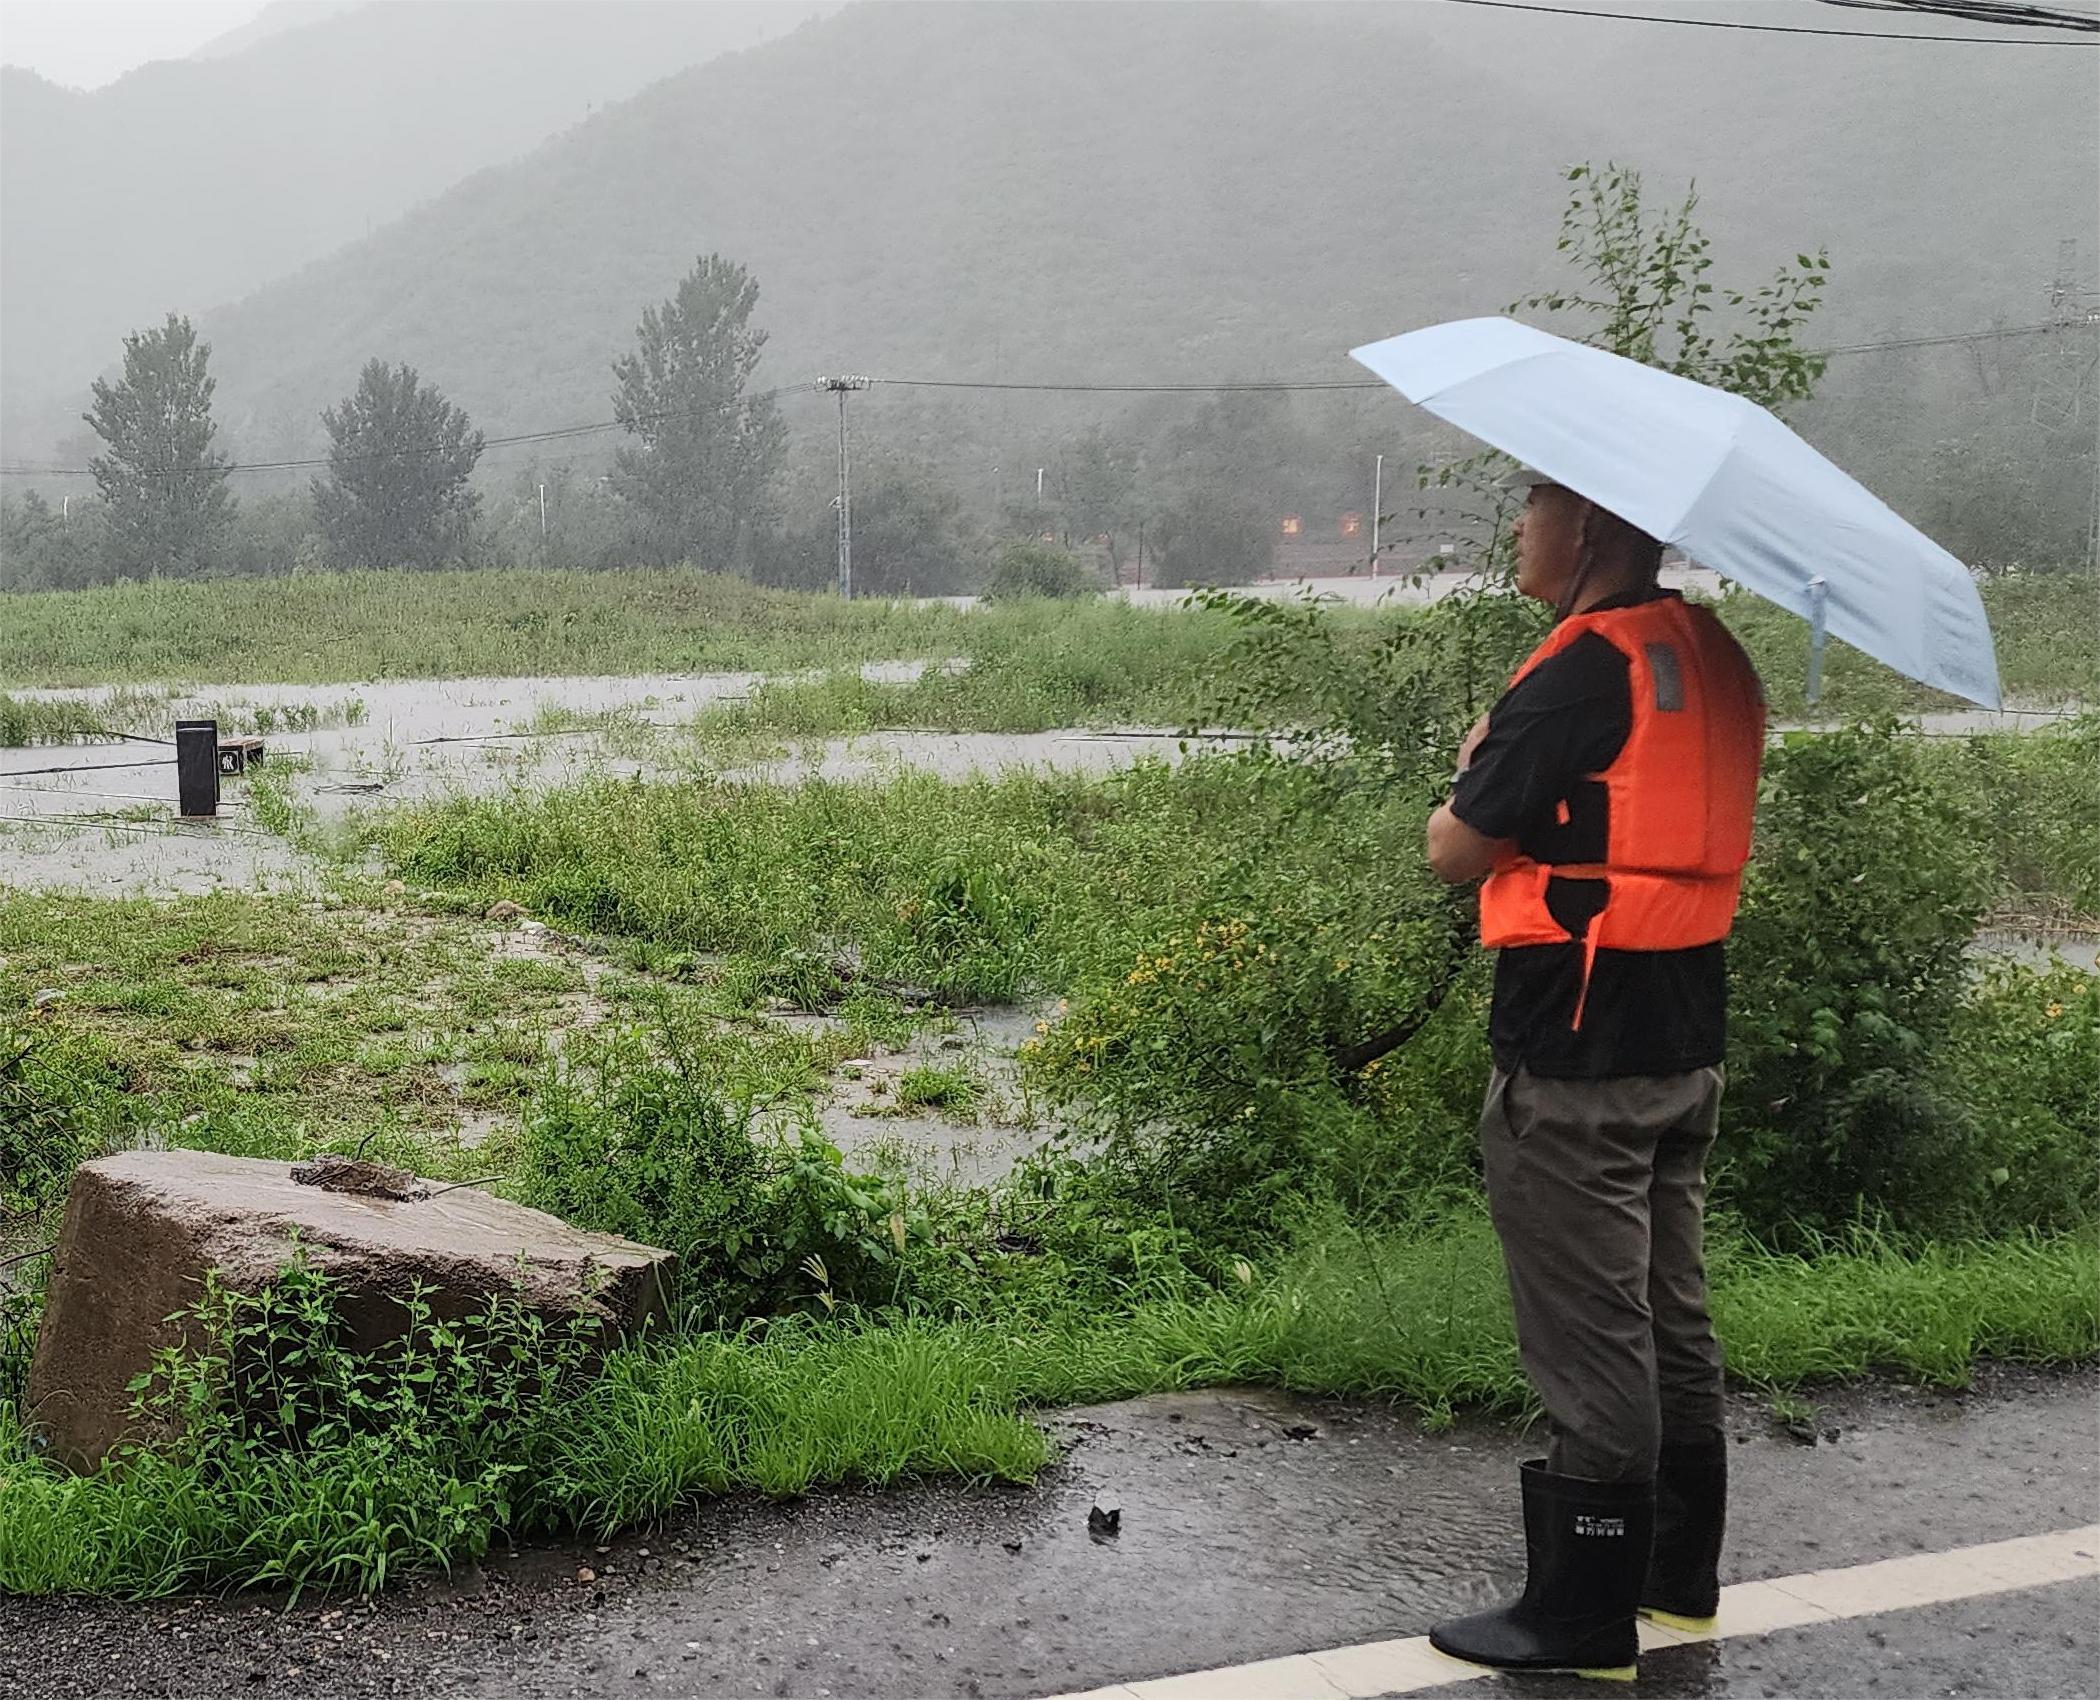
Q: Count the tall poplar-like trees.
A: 3